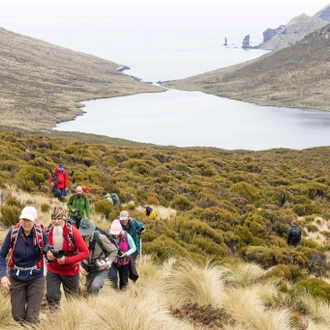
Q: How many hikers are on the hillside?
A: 11